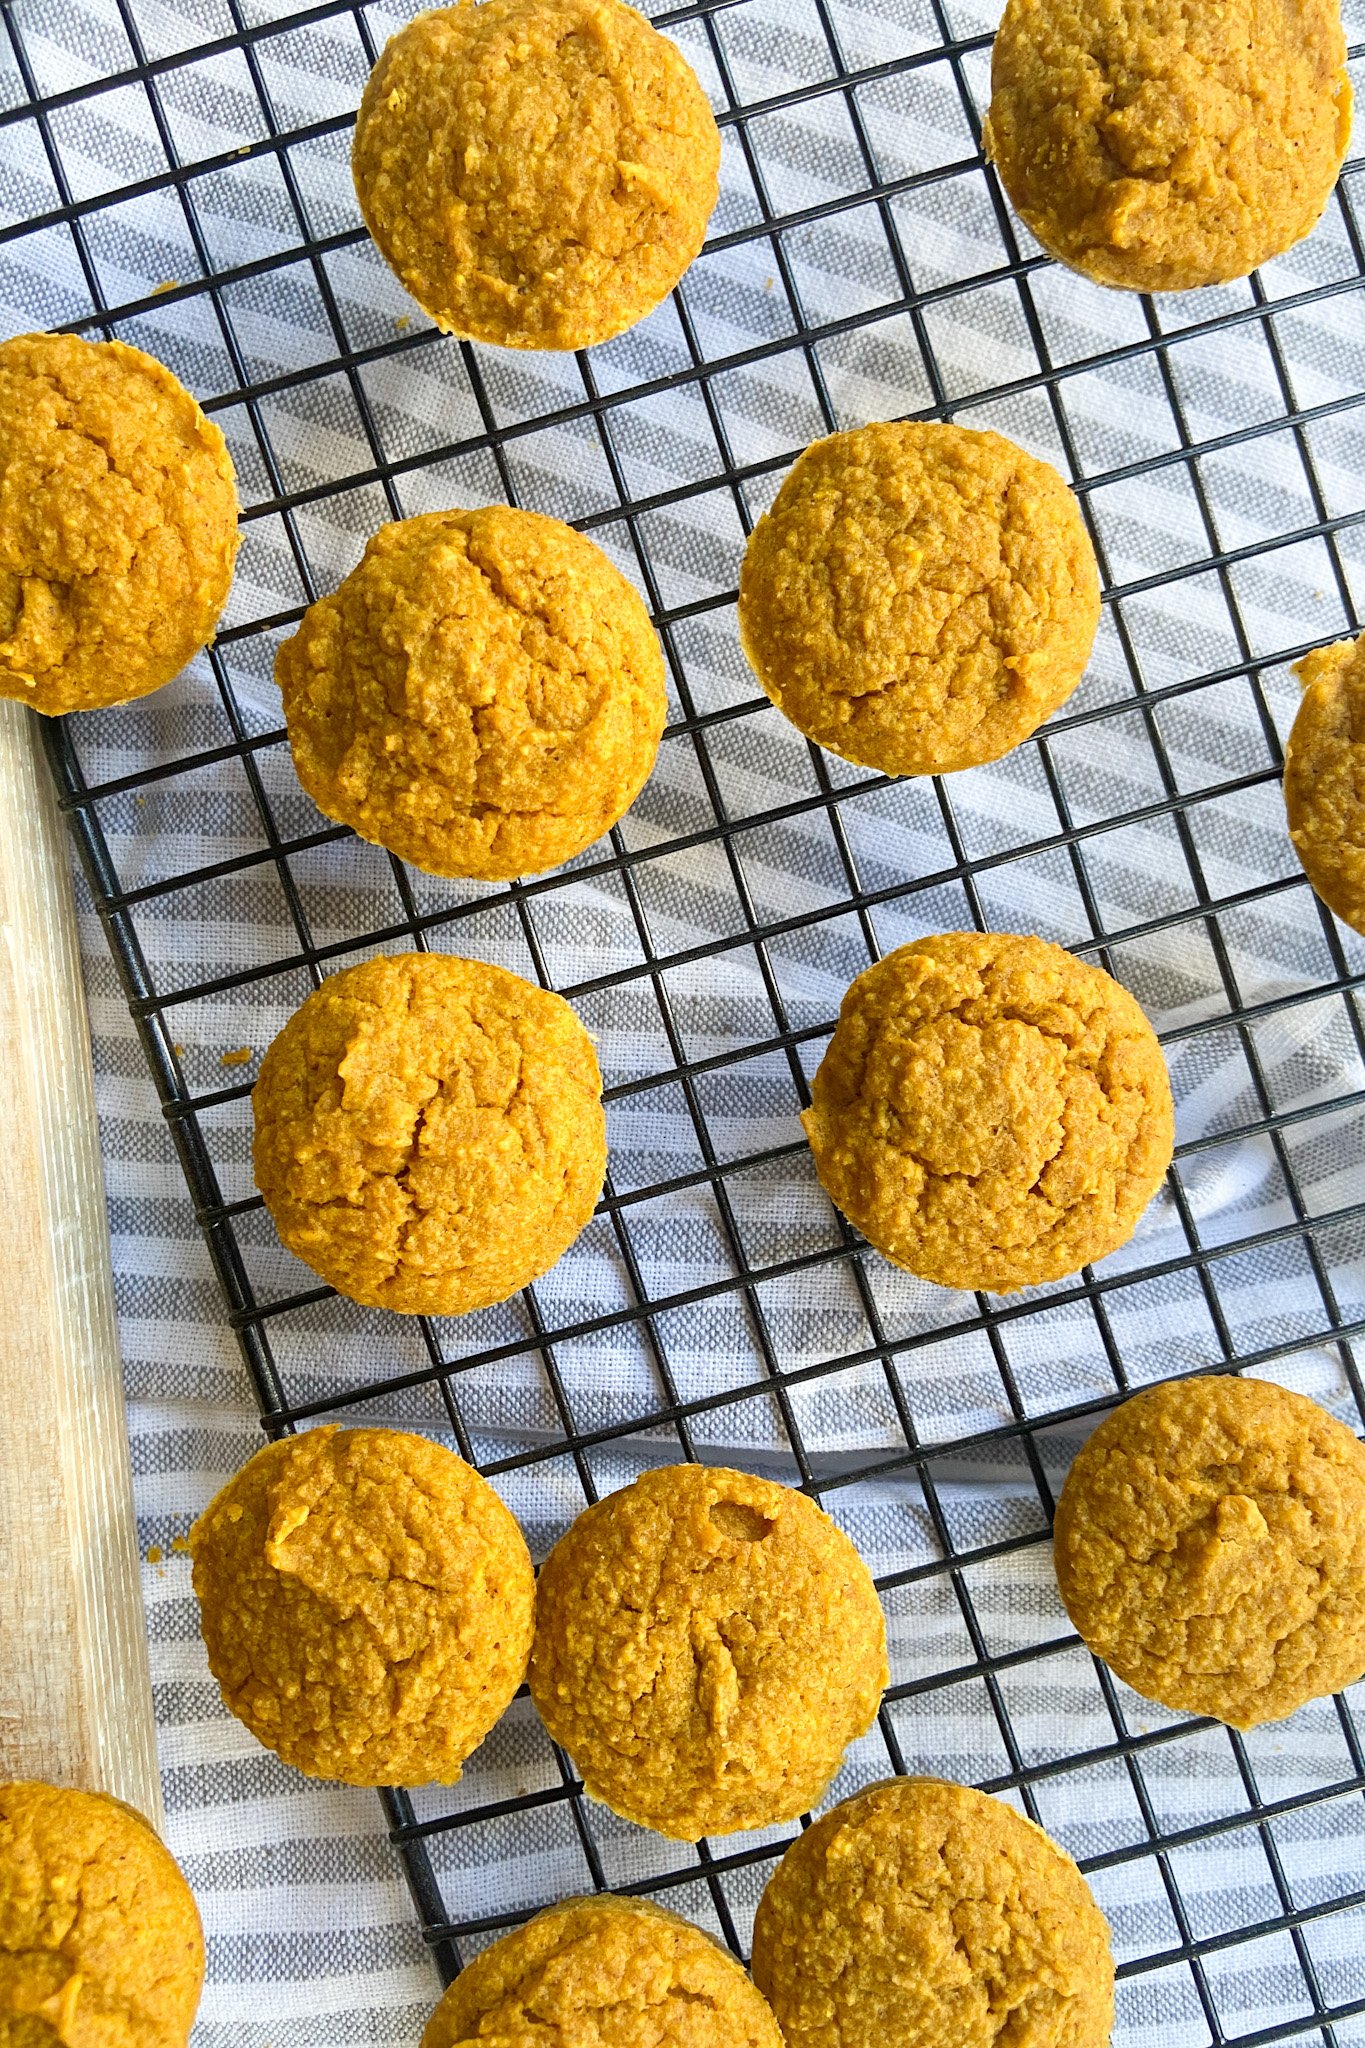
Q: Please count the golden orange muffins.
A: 14